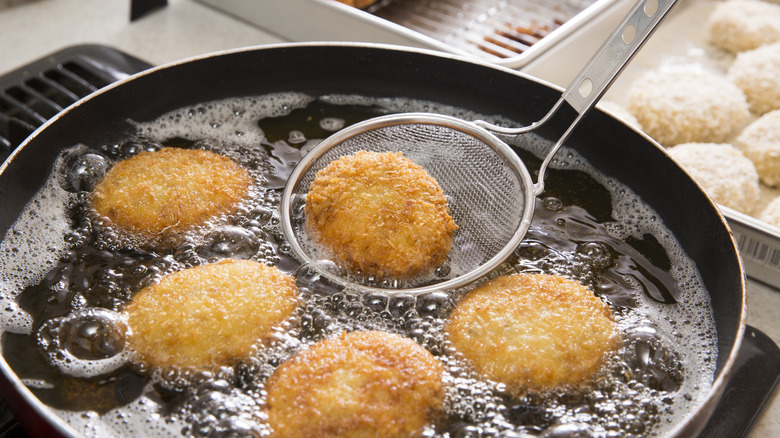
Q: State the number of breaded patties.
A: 12